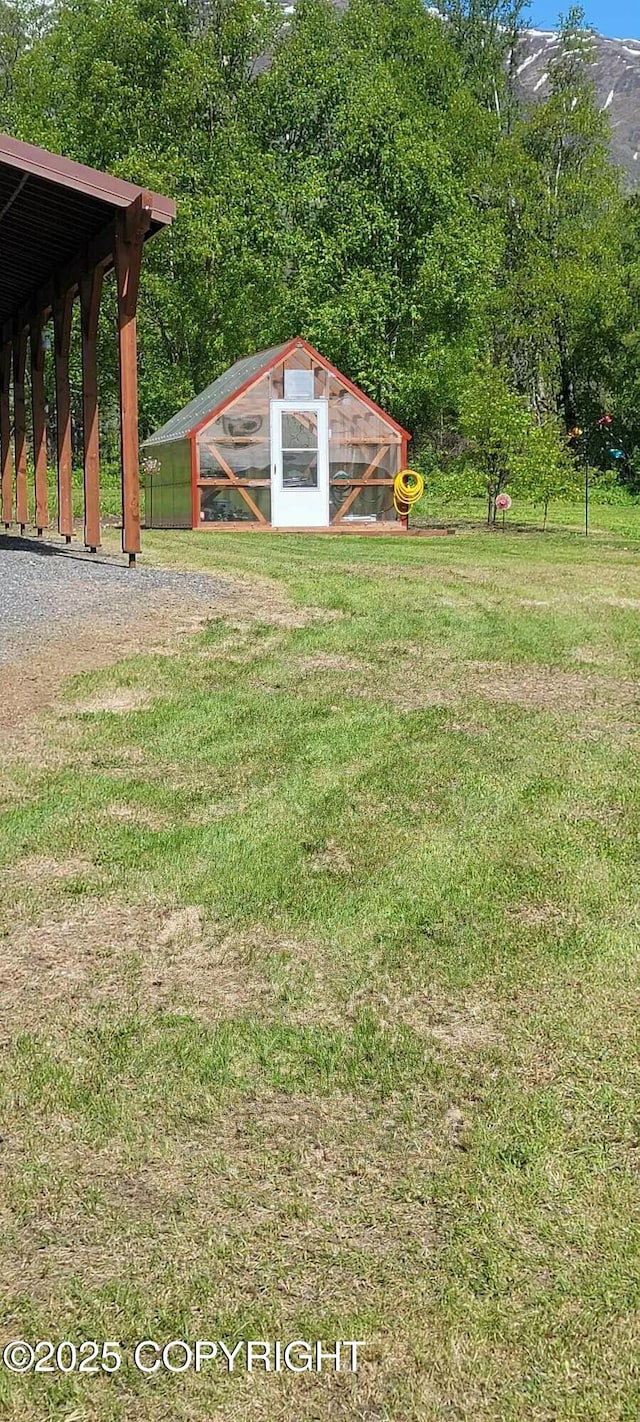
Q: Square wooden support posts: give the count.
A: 6